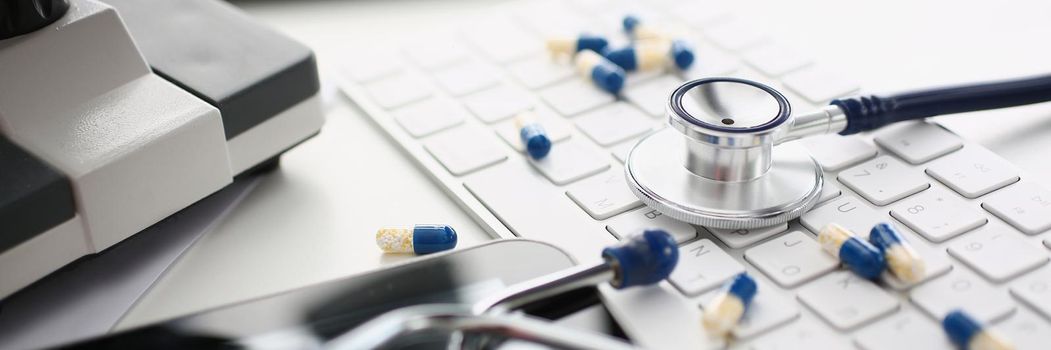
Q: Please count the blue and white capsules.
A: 11